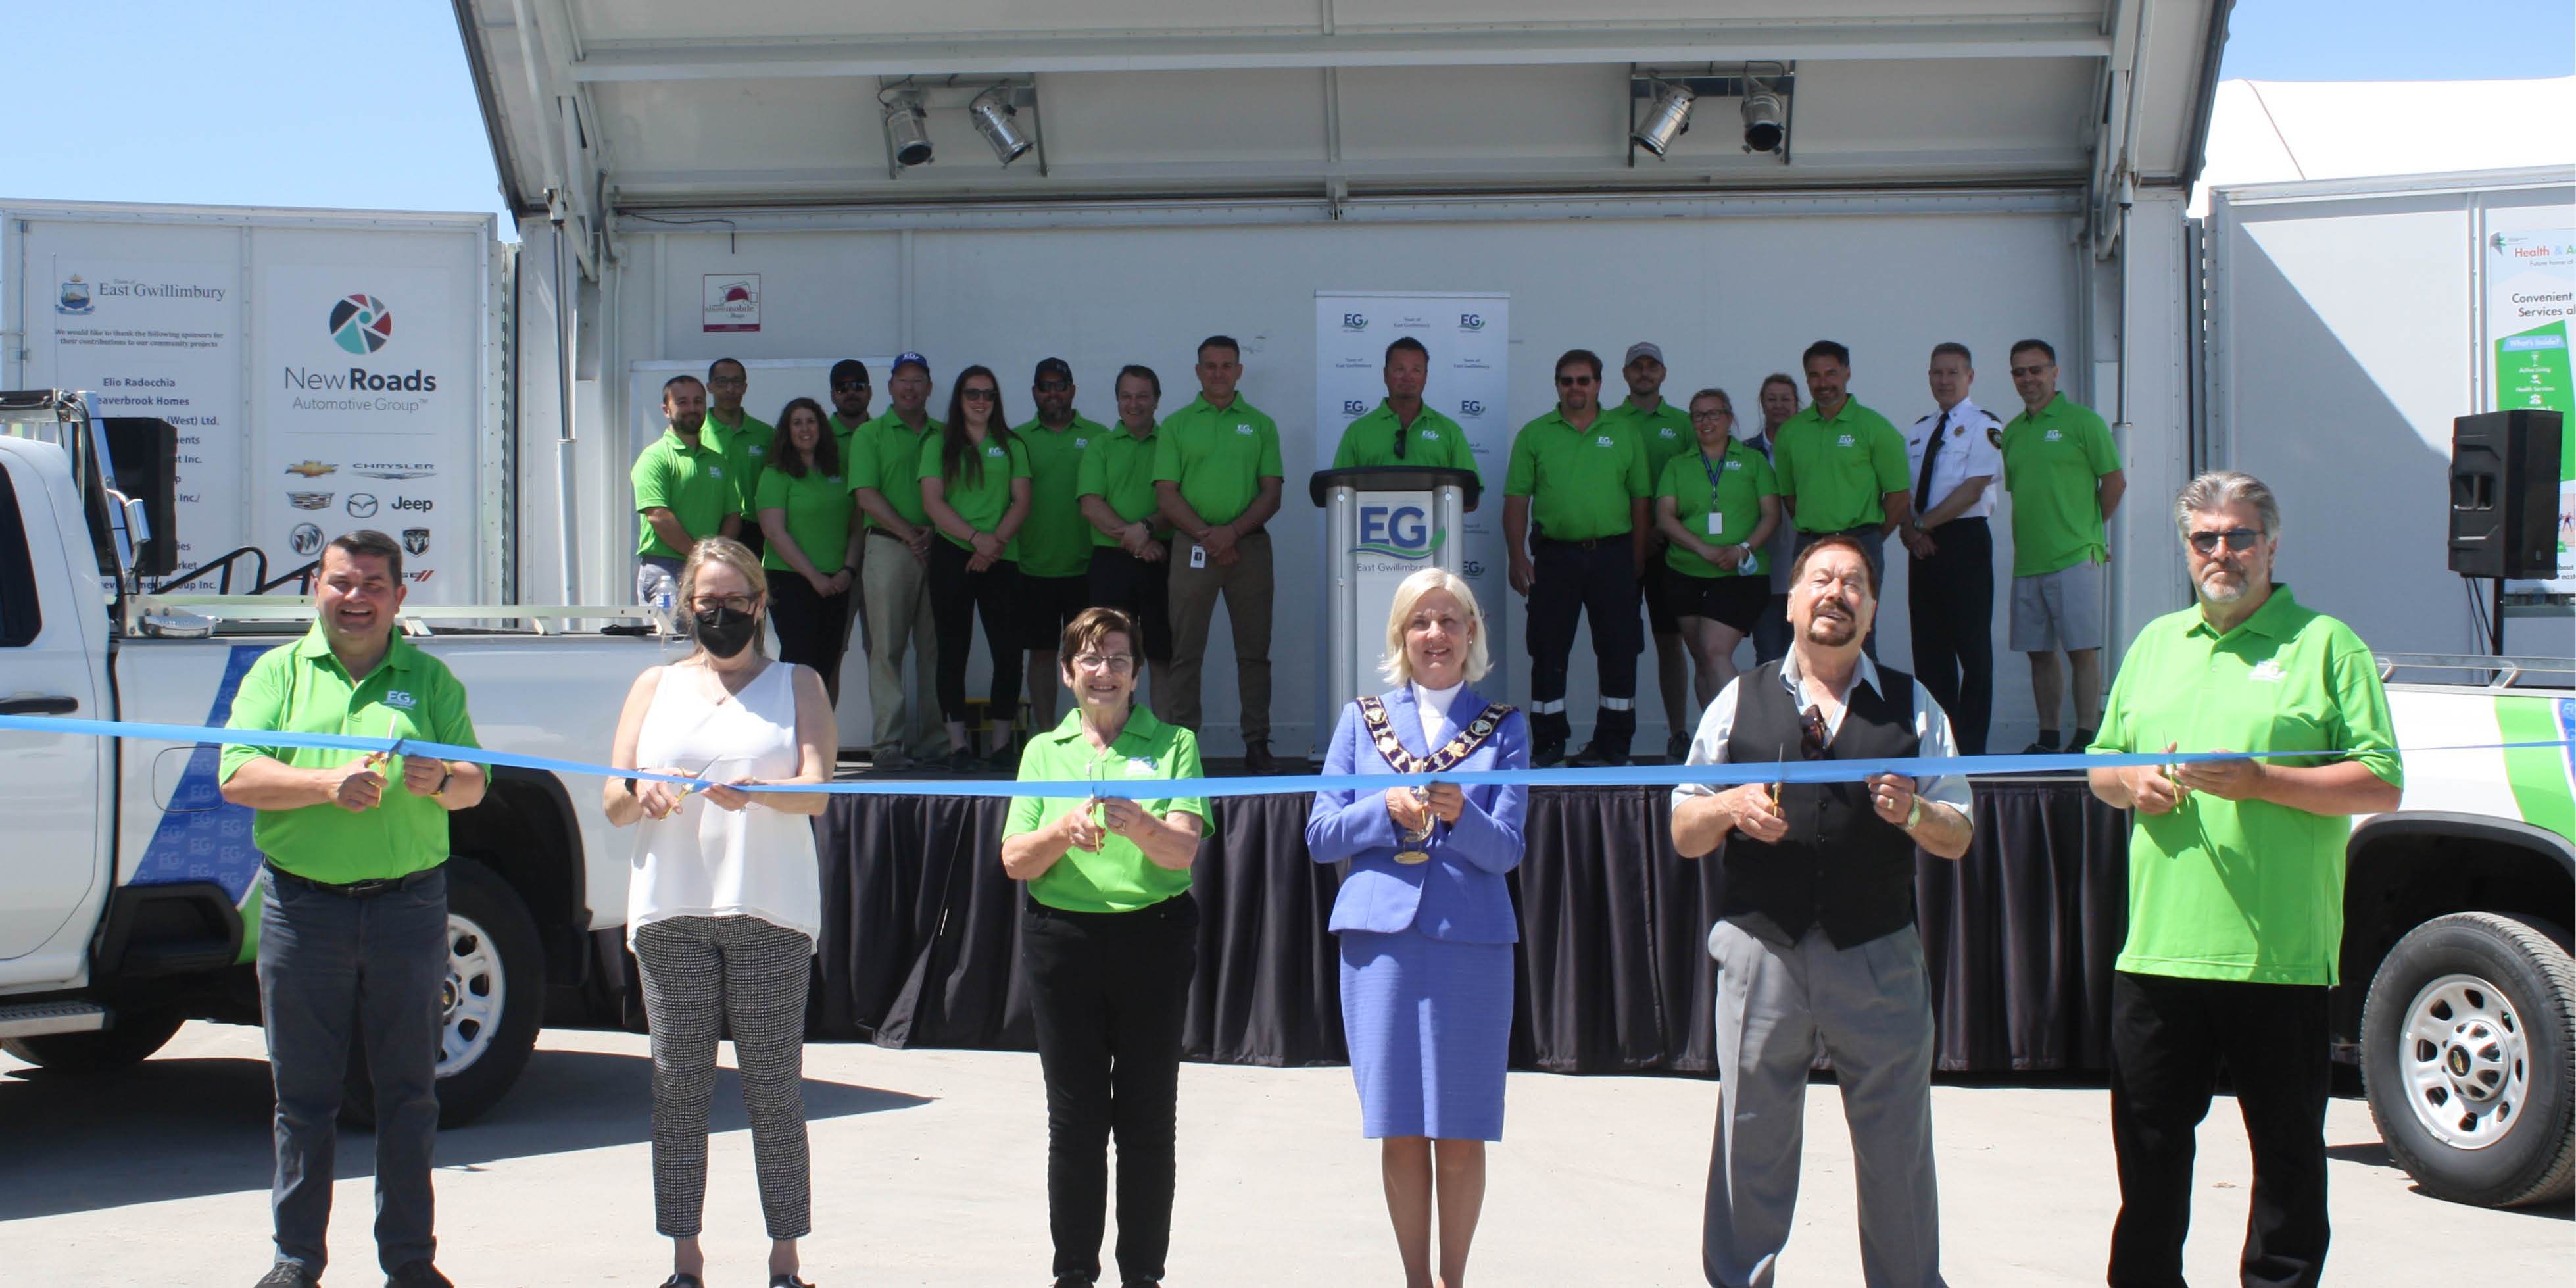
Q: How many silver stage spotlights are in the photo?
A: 4